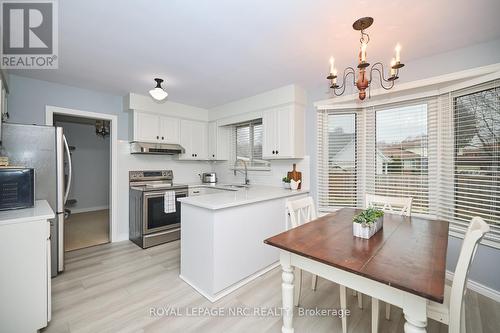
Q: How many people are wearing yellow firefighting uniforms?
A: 0